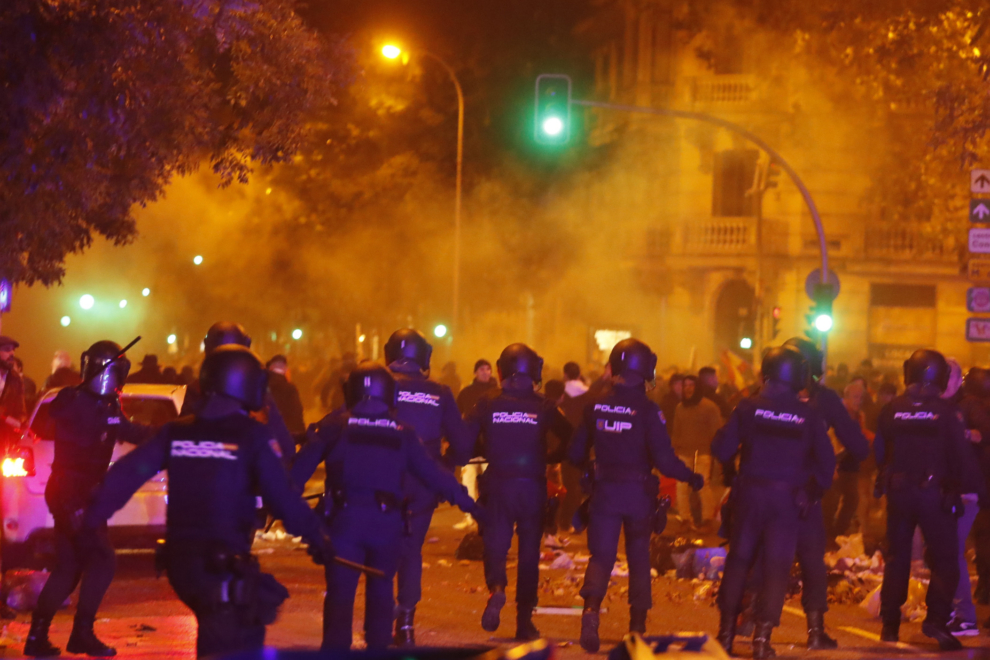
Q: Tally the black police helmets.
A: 10